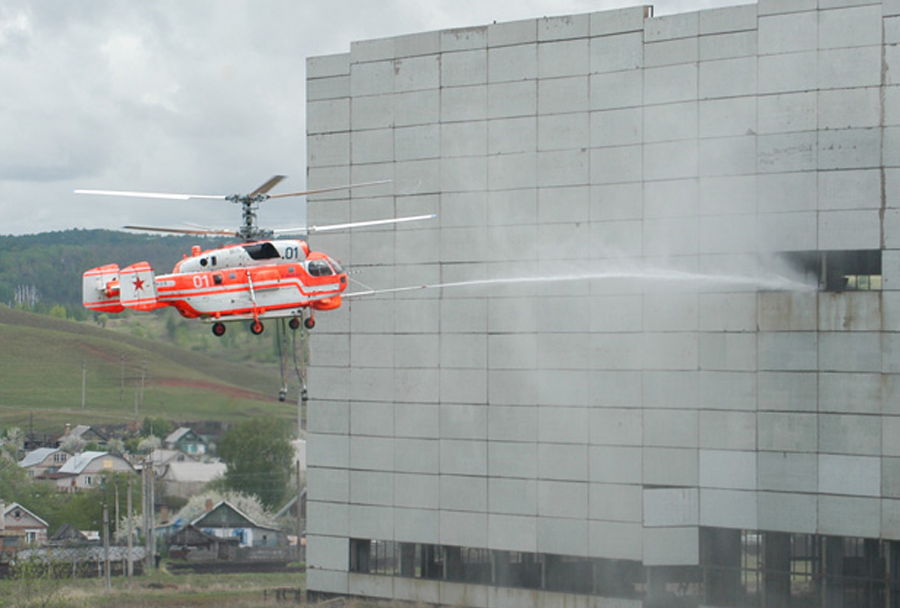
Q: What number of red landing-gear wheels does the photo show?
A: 4